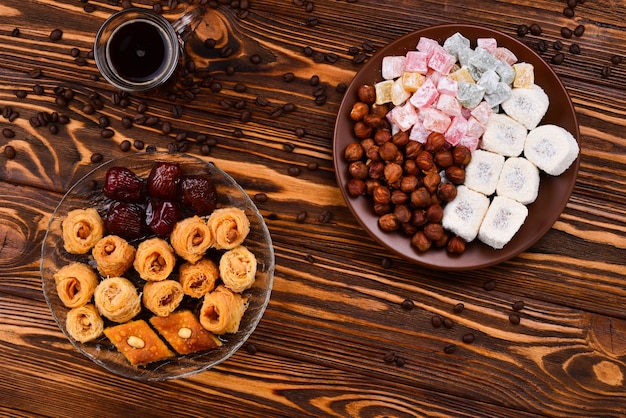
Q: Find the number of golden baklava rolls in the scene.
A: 12